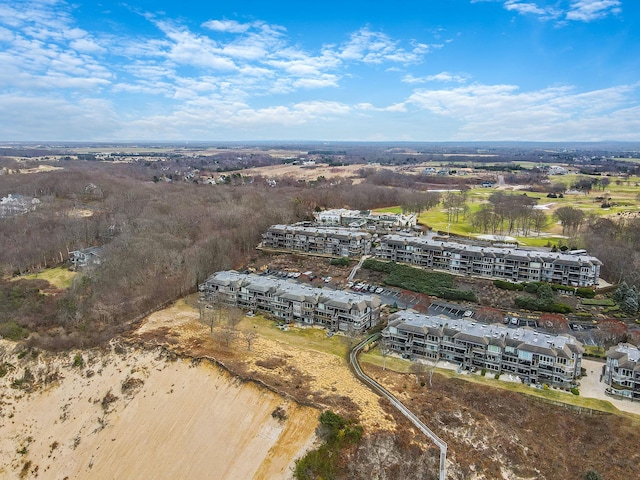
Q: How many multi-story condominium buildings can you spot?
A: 5